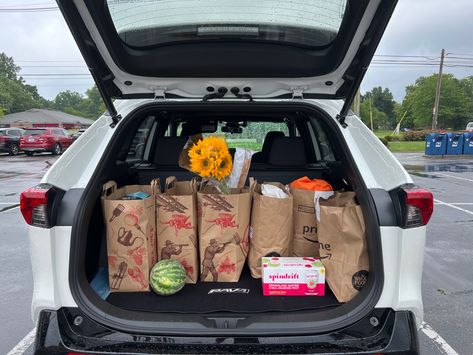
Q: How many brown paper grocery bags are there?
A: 6